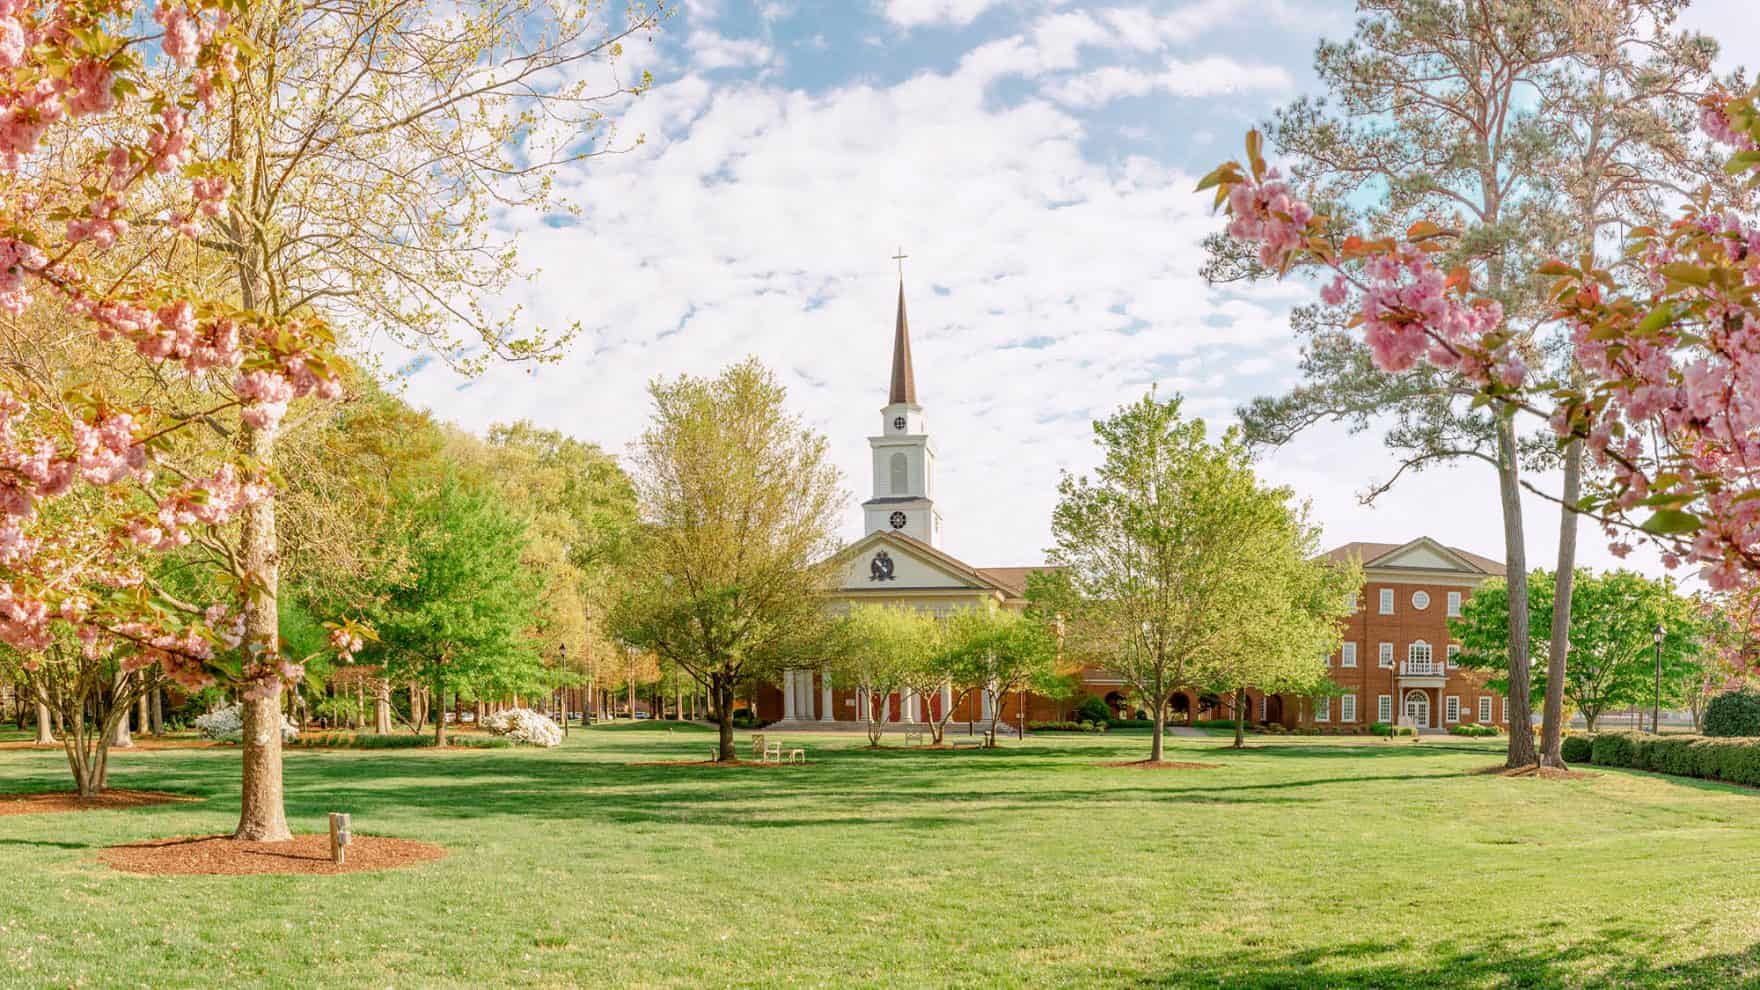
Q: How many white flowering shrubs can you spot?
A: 2